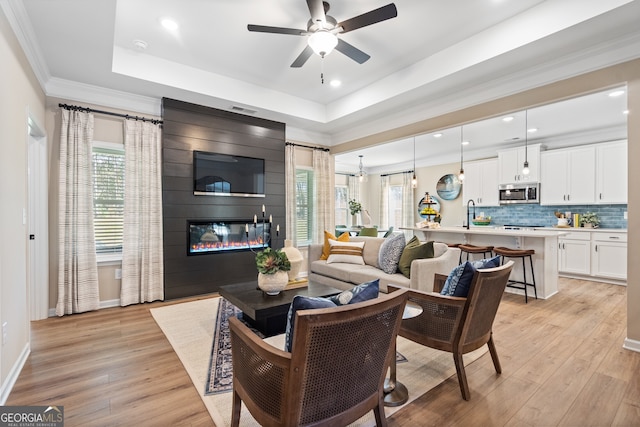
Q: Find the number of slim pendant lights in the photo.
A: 3